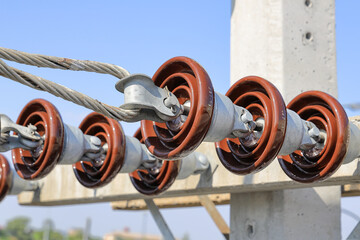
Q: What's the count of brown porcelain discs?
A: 7